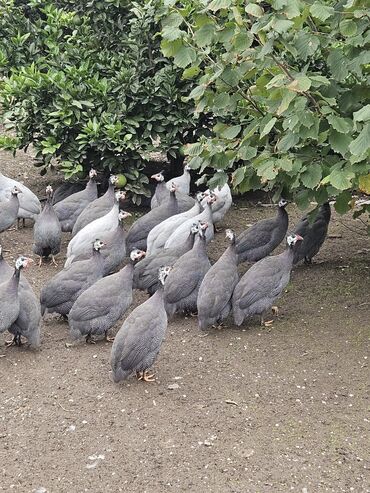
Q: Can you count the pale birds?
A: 6